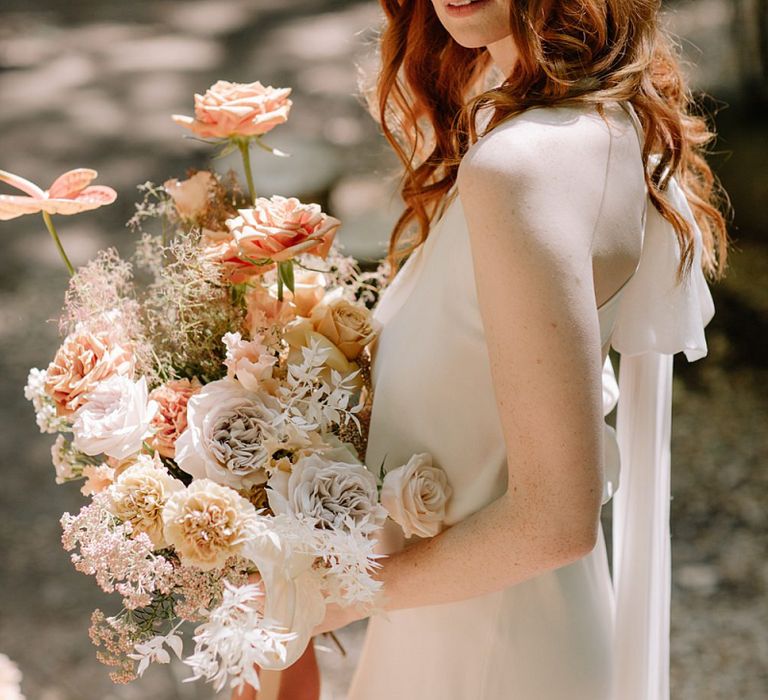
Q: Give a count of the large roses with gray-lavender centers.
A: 2